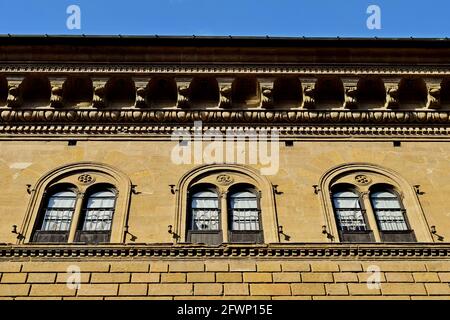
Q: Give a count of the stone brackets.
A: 11